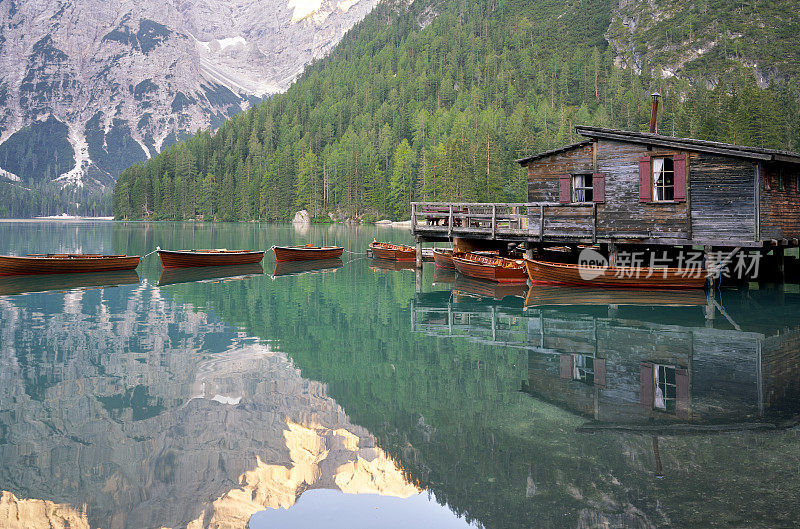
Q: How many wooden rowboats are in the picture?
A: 7